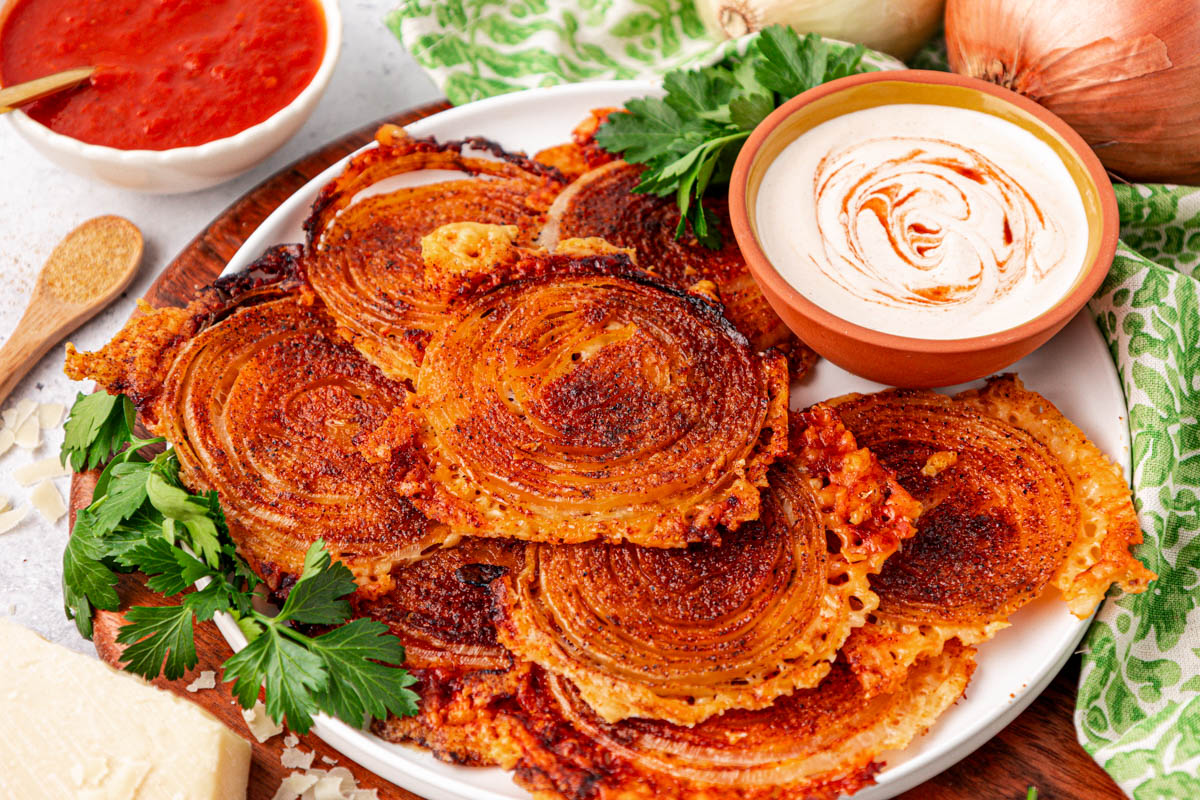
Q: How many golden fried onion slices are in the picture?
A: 8